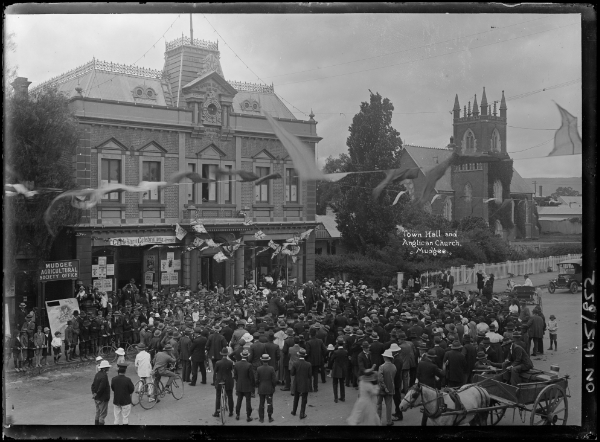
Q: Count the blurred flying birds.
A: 0